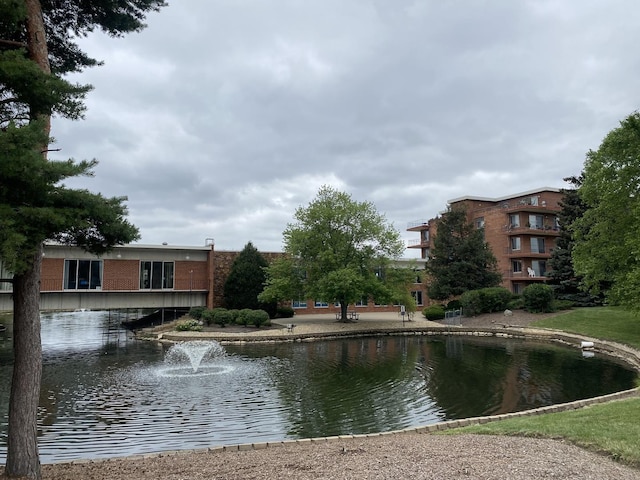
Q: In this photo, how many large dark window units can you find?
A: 2